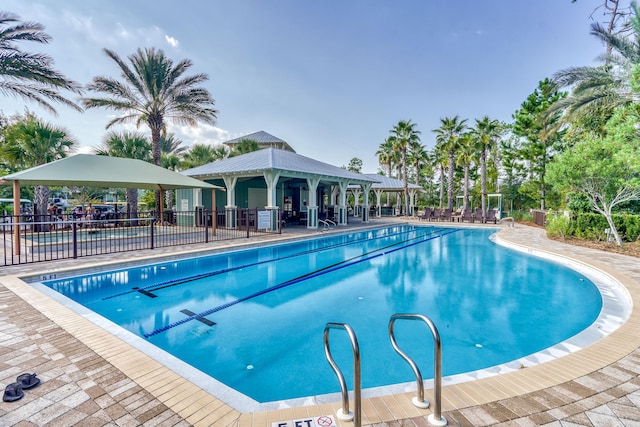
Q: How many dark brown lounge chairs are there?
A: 6